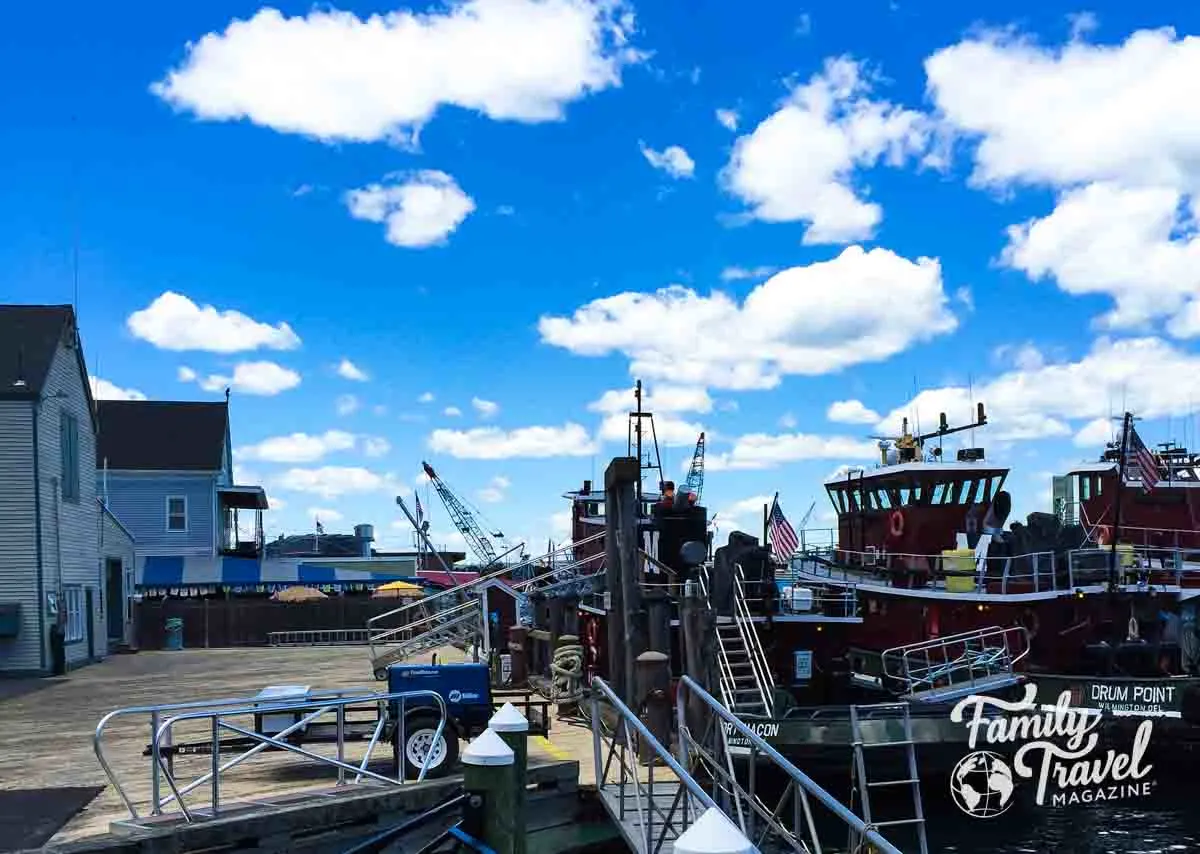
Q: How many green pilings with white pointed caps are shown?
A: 3